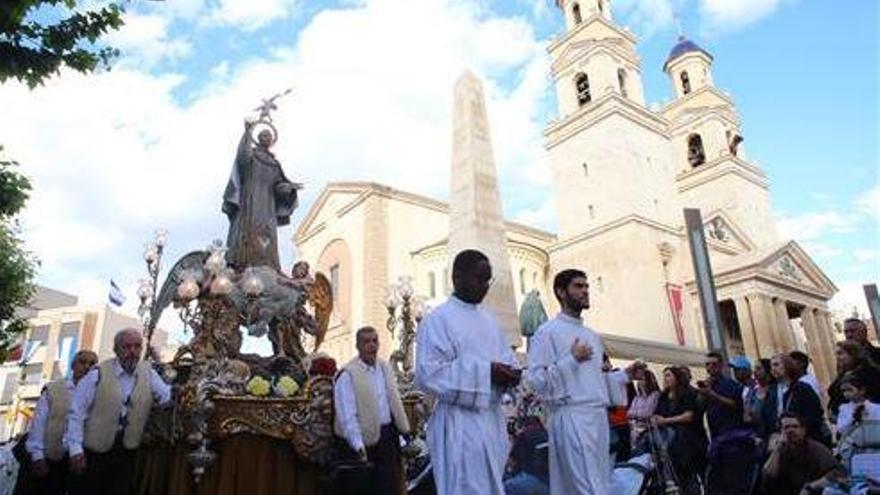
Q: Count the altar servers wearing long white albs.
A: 2